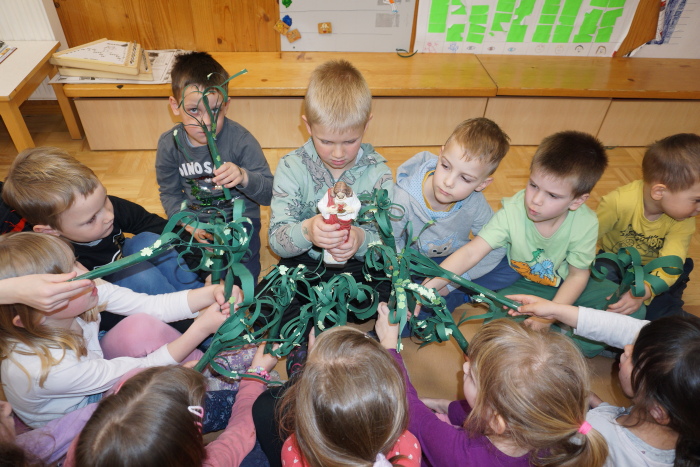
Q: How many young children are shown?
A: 12